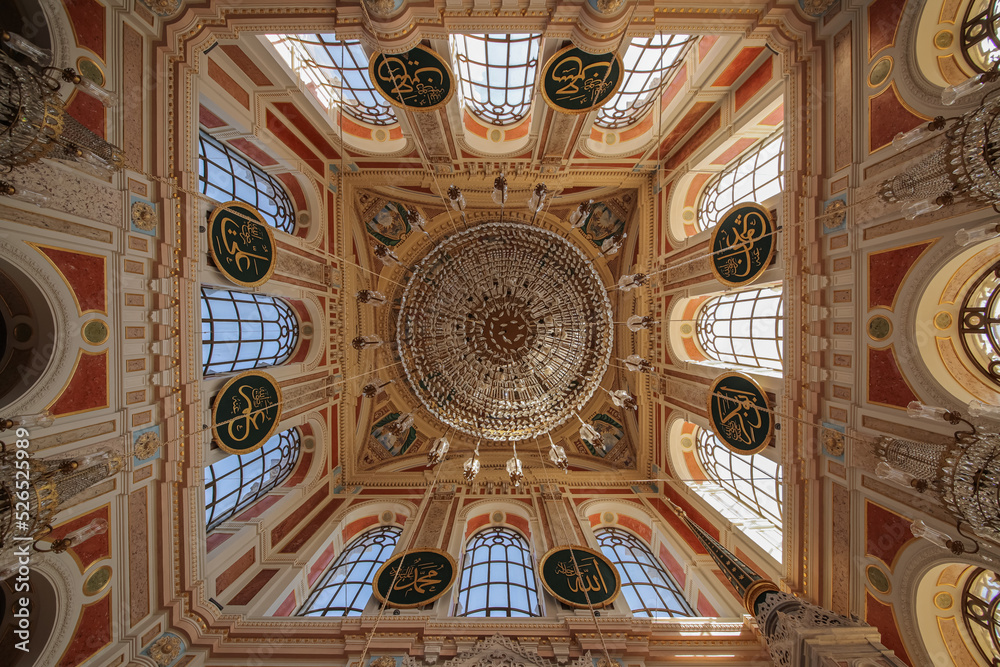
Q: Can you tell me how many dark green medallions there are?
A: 8